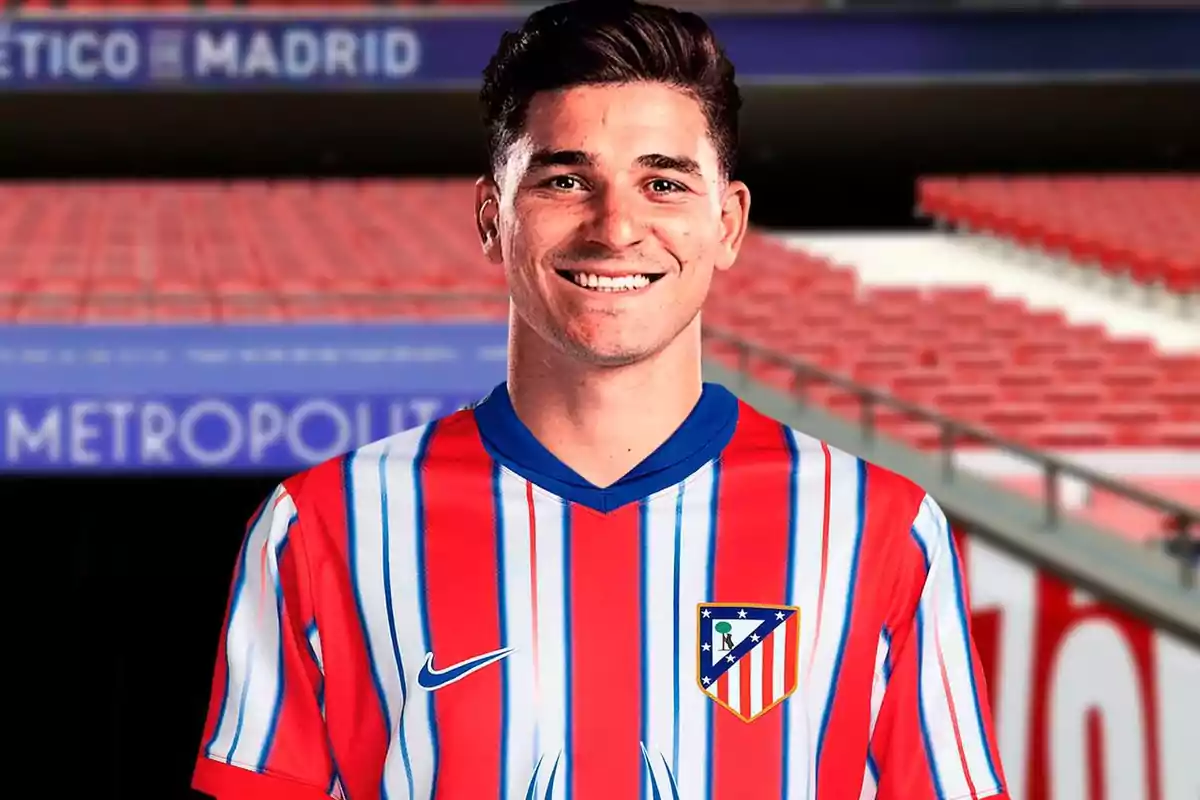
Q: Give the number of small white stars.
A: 7